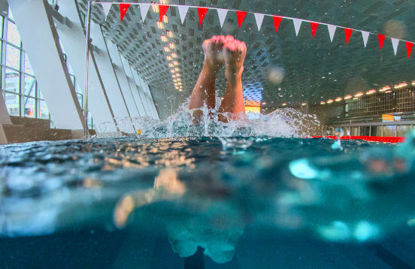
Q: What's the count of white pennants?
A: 9